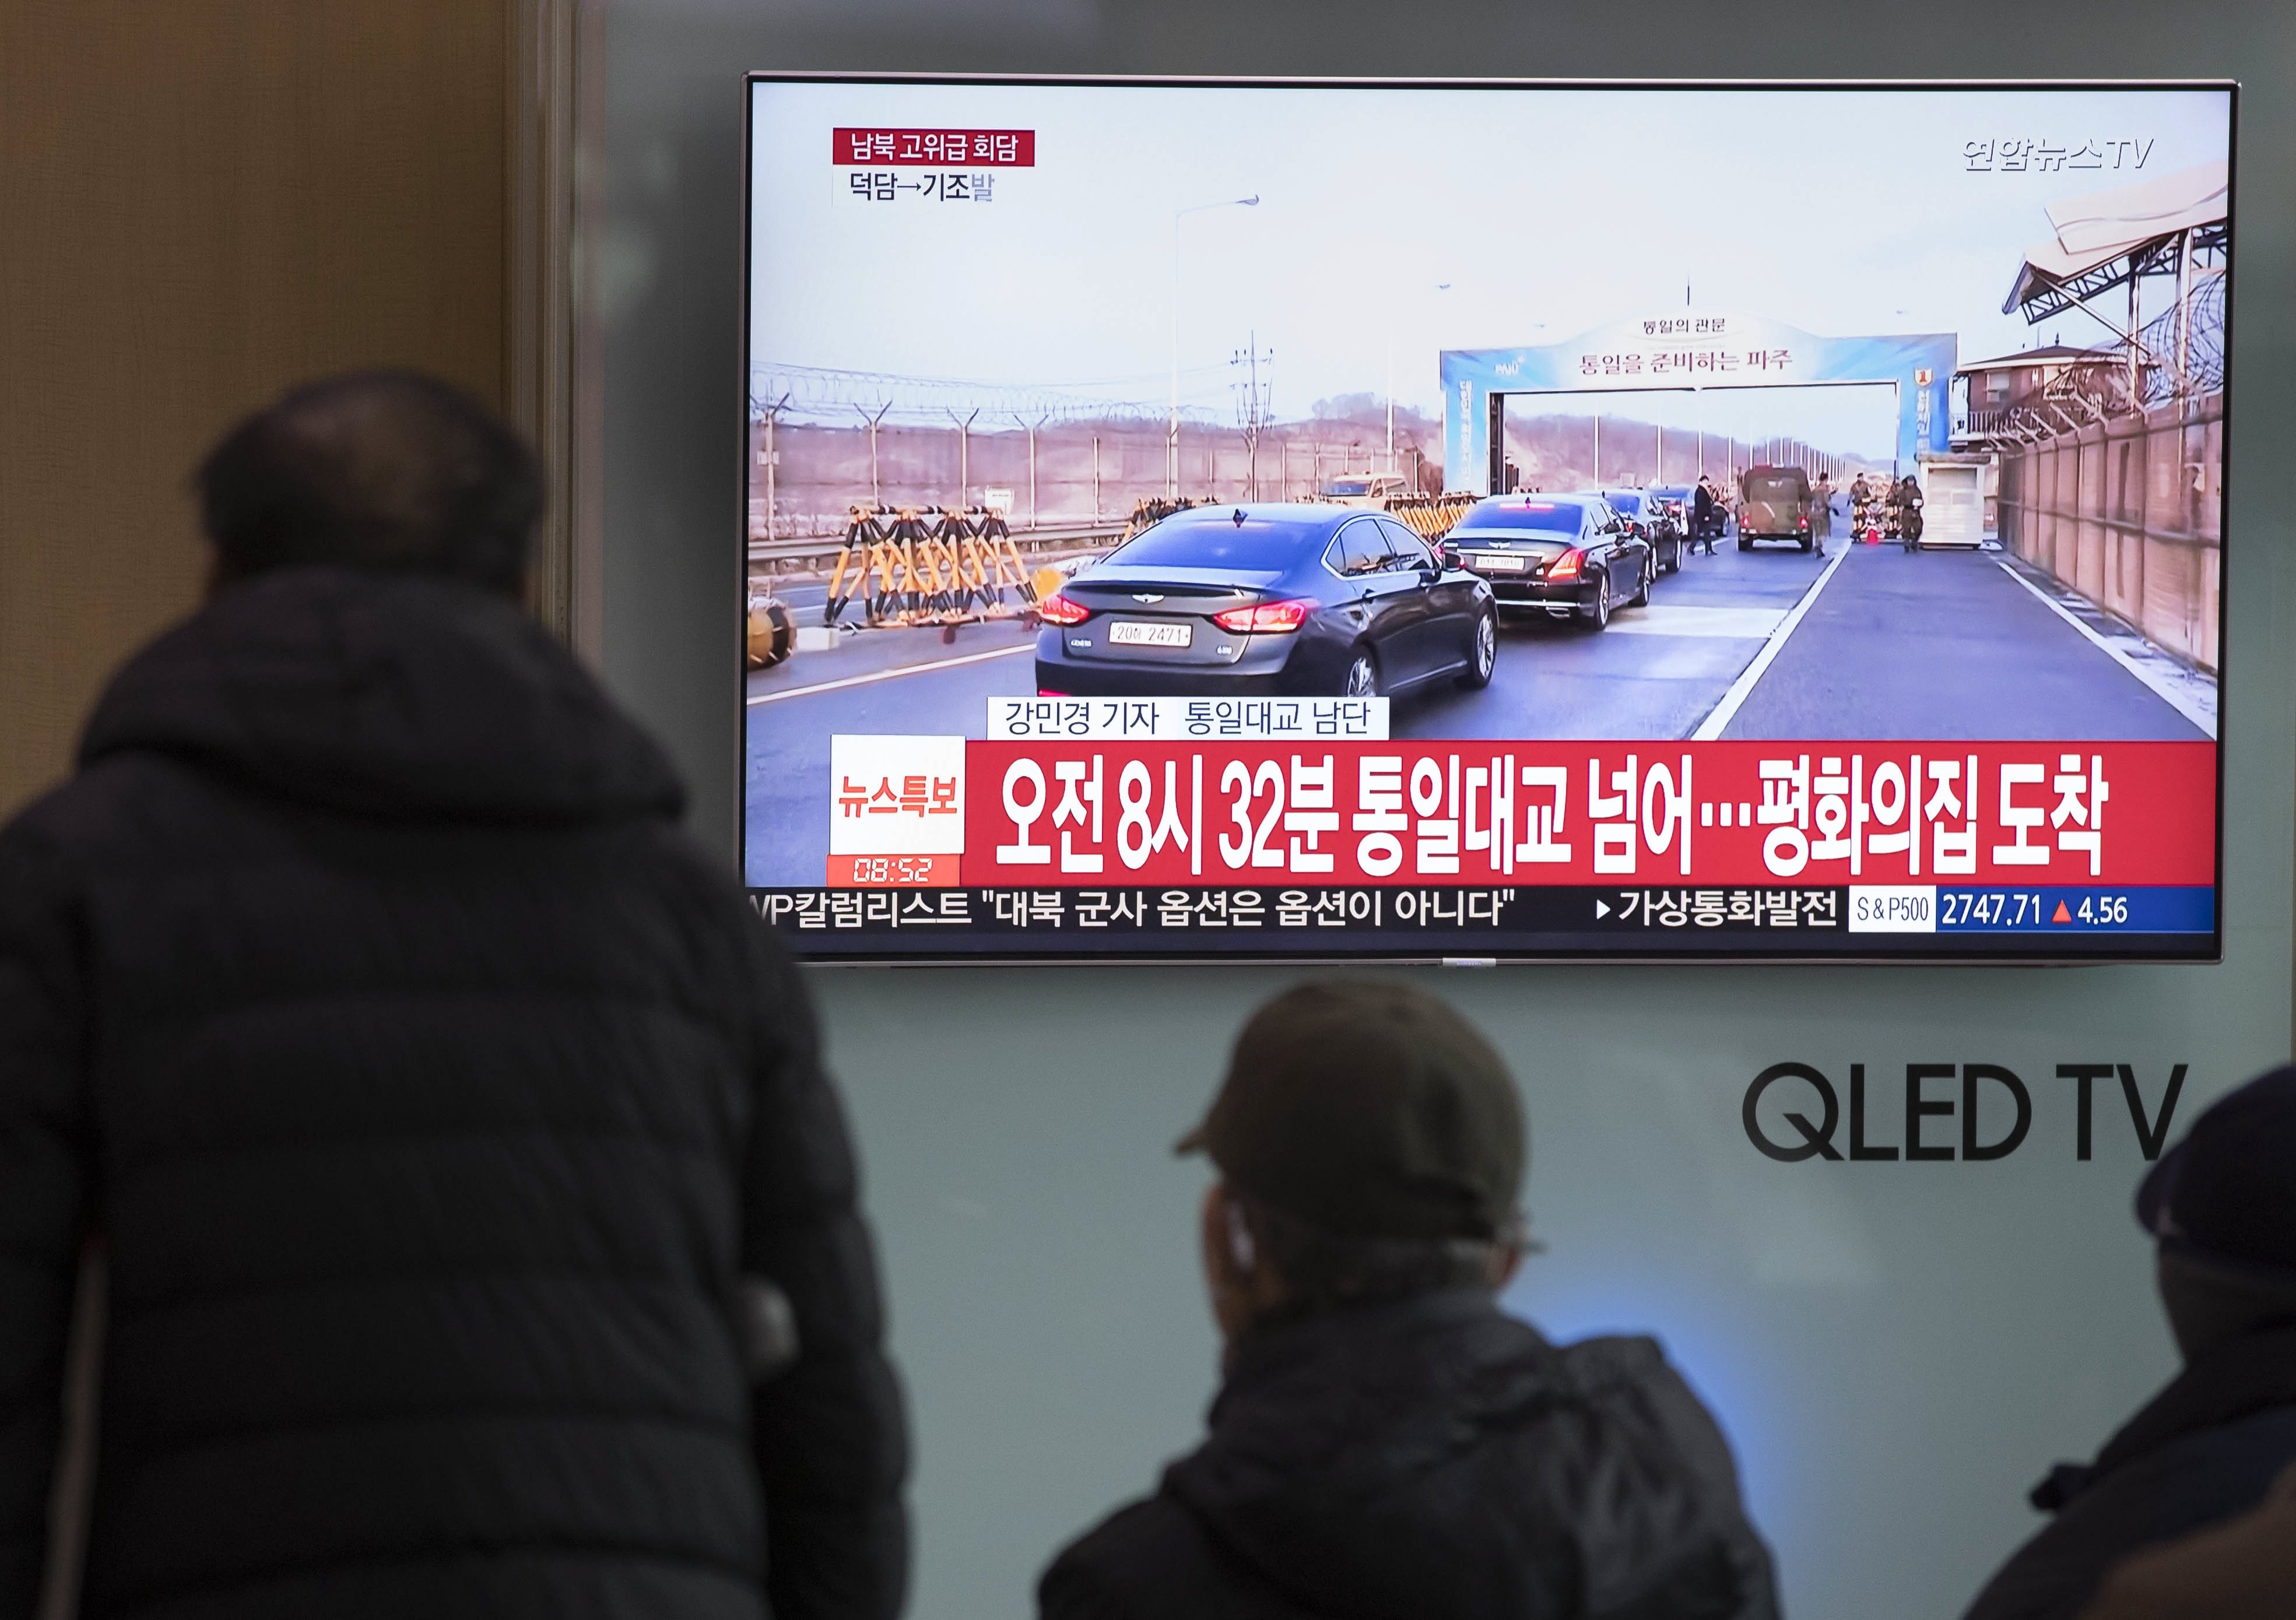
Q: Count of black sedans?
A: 4